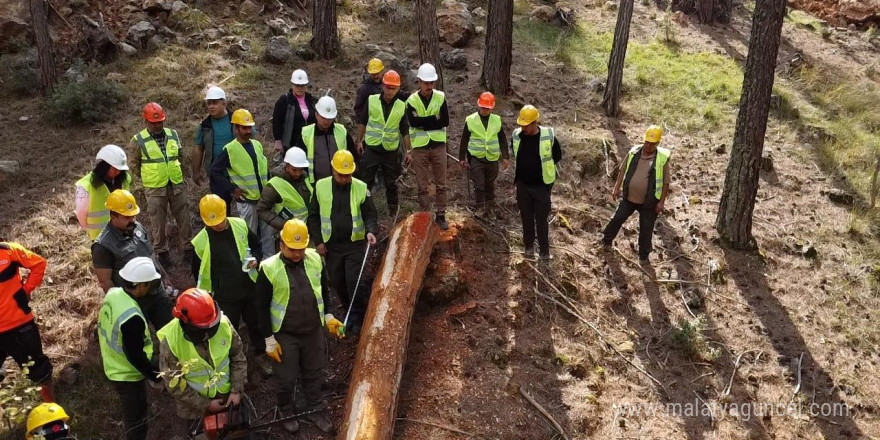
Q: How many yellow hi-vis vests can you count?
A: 15